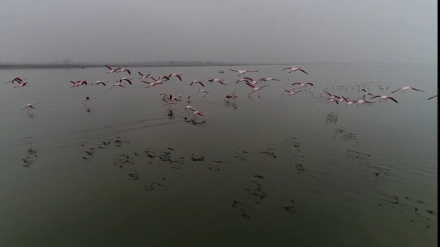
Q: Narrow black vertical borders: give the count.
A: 1